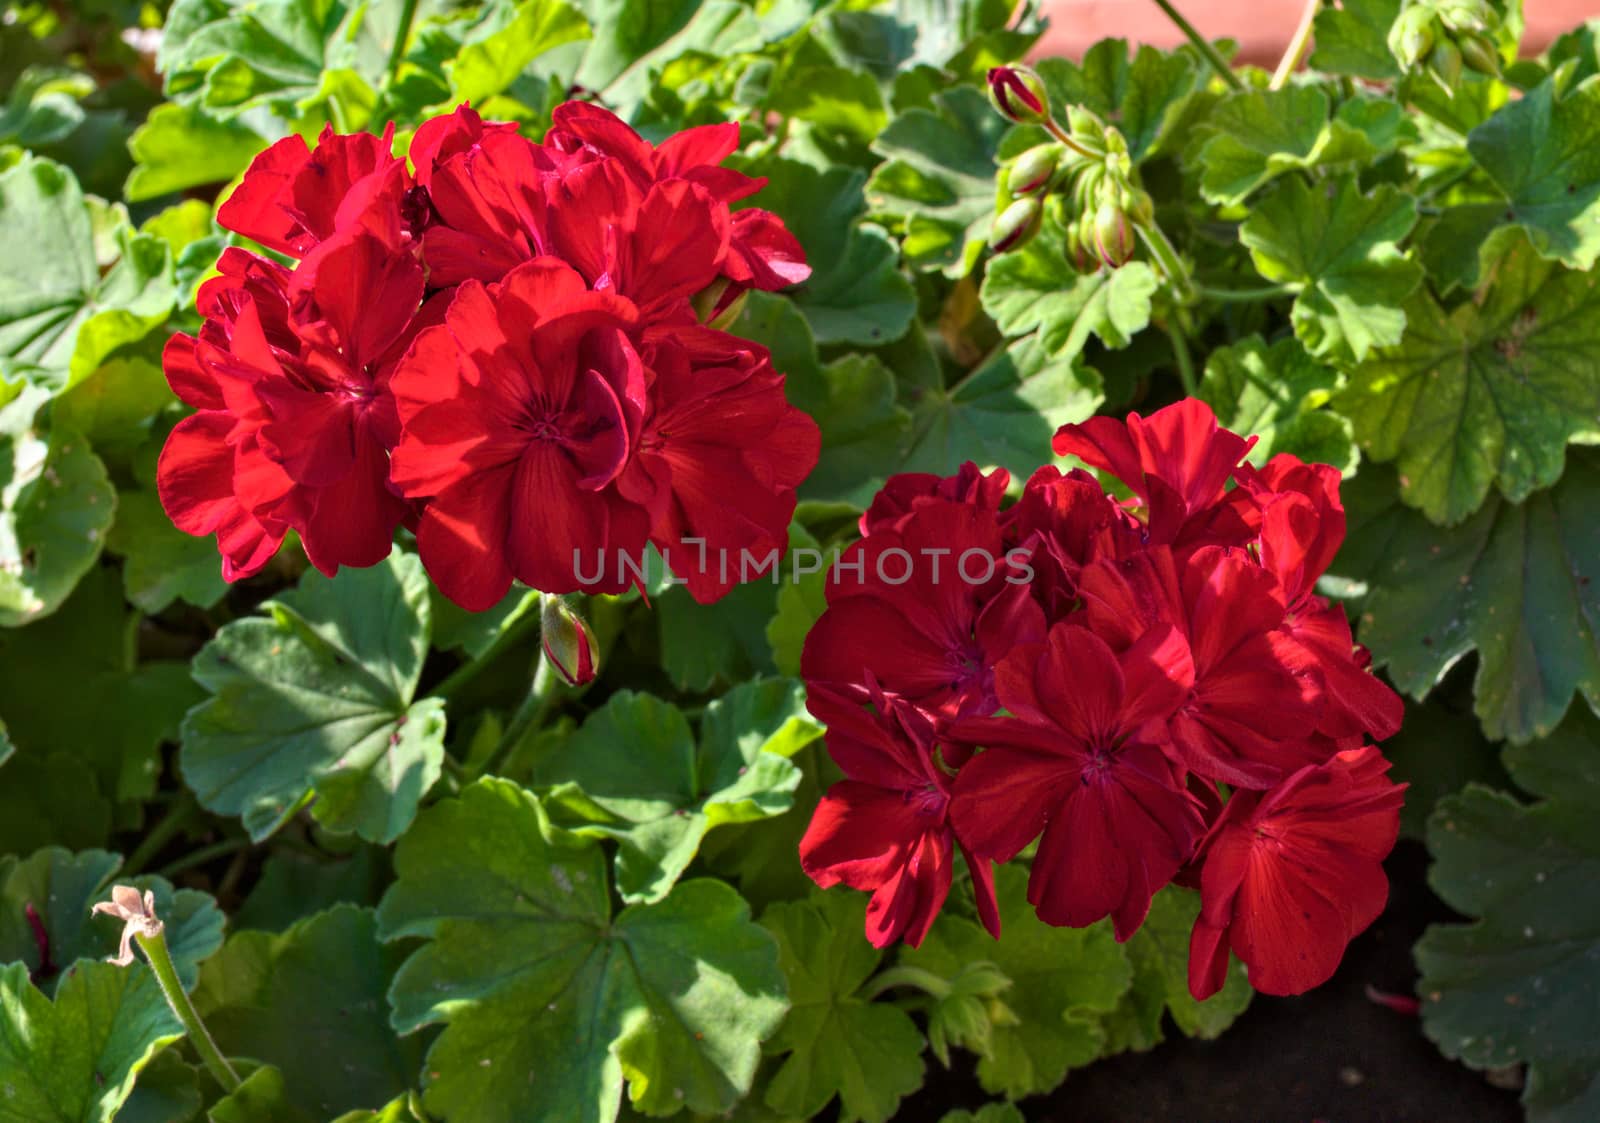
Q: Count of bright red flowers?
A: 2